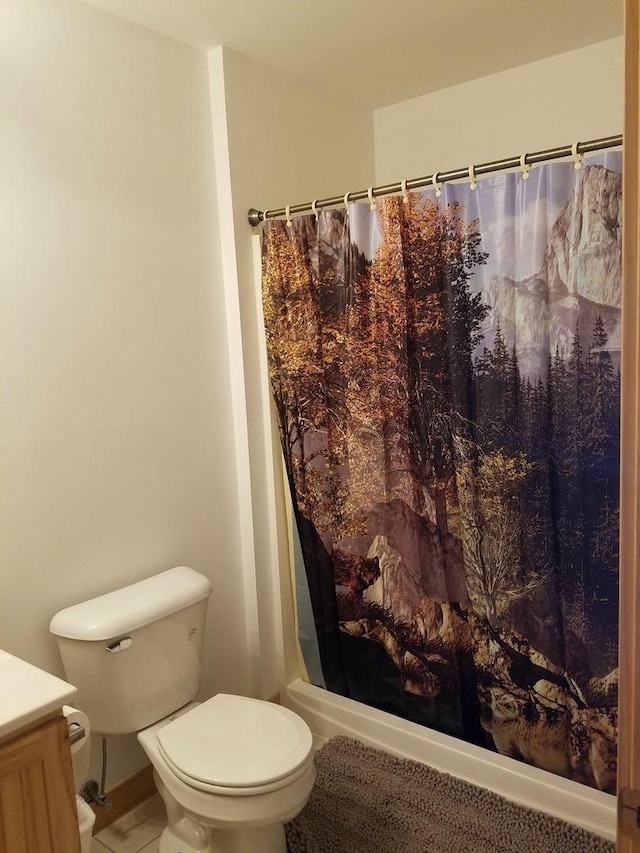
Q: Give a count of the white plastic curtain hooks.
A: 10